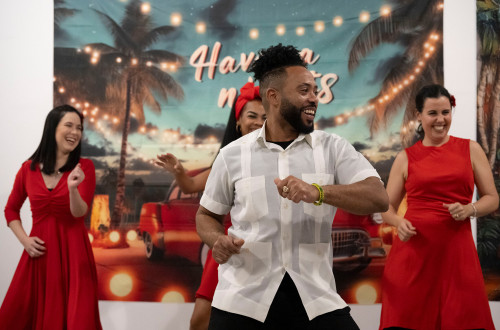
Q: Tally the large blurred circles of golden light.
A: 3